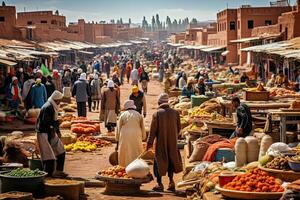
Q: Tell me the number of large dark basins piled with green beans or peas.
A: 1